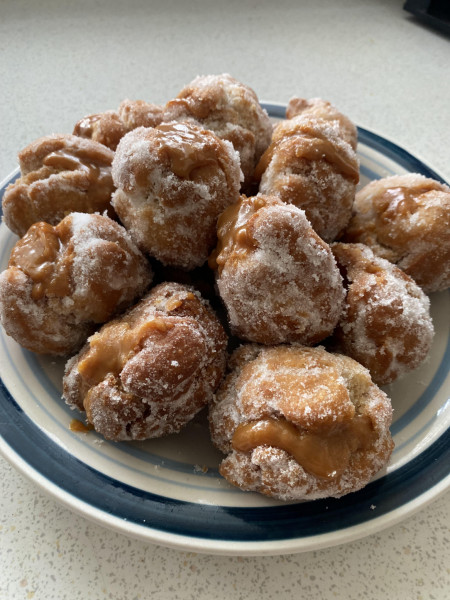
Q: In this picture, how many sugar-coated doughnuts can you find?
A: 12